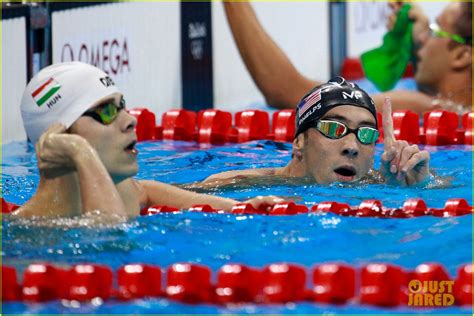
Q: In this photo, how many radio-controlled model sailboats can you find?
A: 0